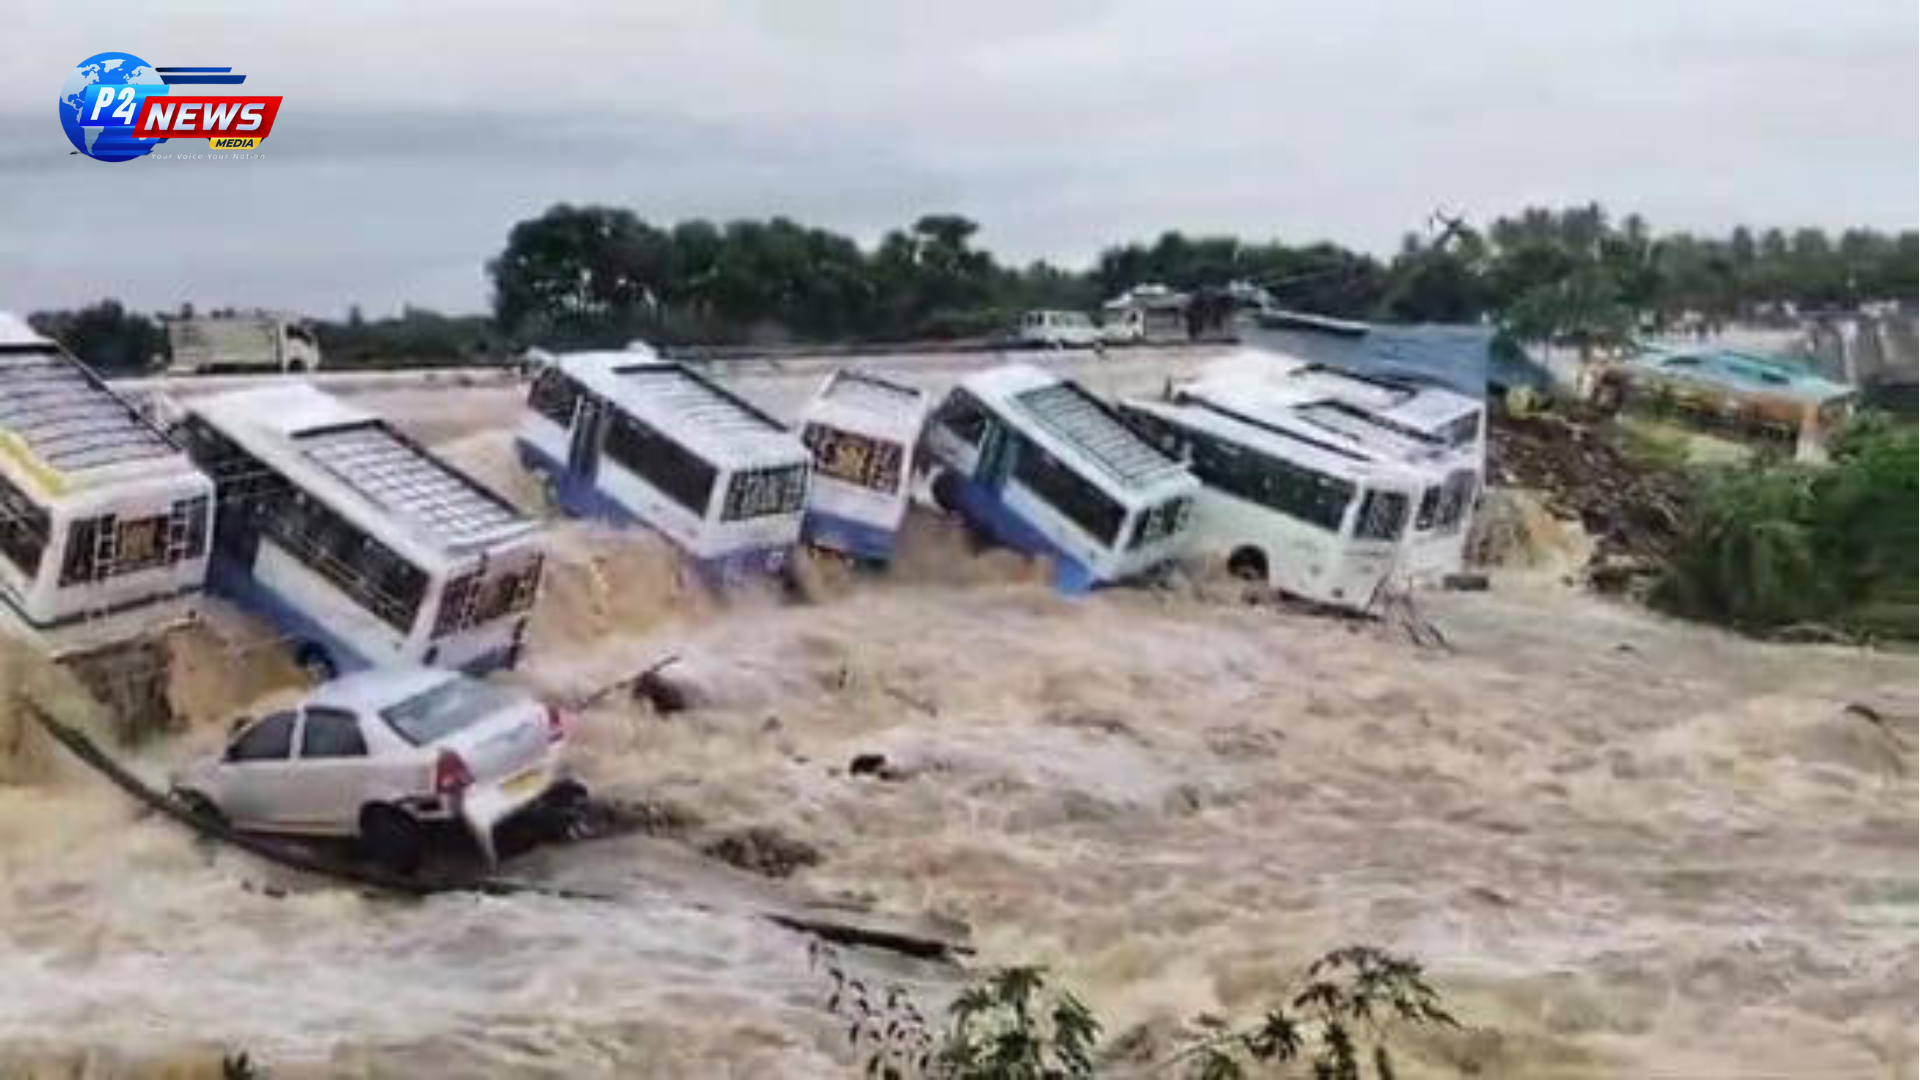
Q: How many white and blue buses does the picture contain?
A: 4